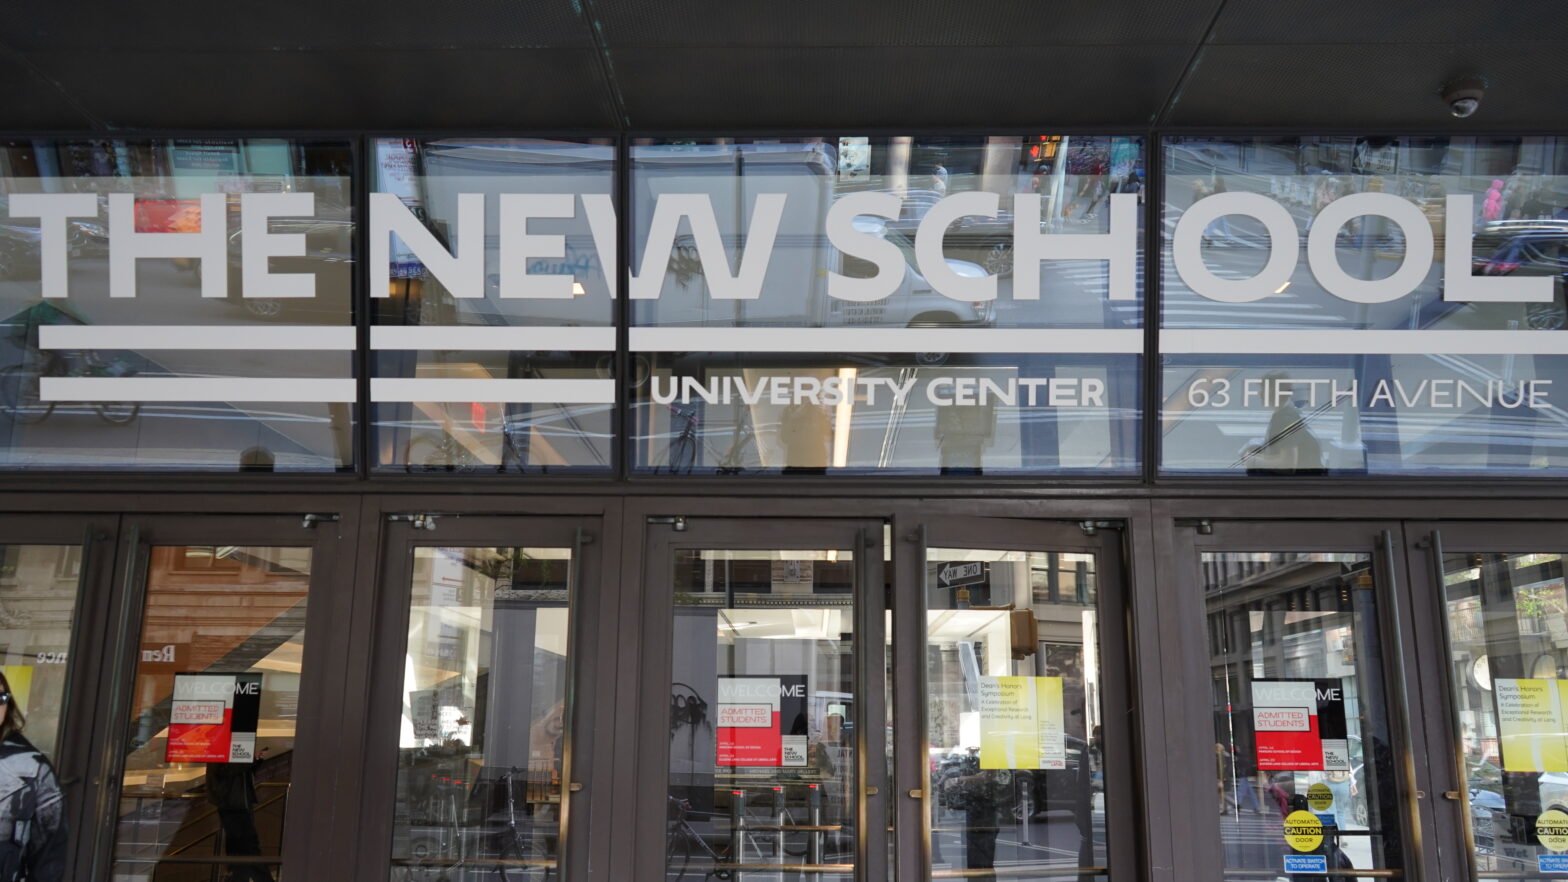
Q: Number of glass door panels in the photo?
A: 7